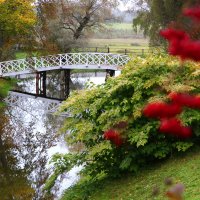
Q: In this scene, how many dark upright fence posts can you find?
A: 4